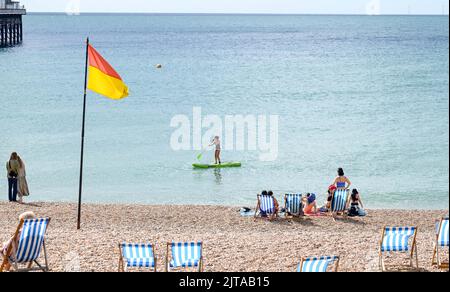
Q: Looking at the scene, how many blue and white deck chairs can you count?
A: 9